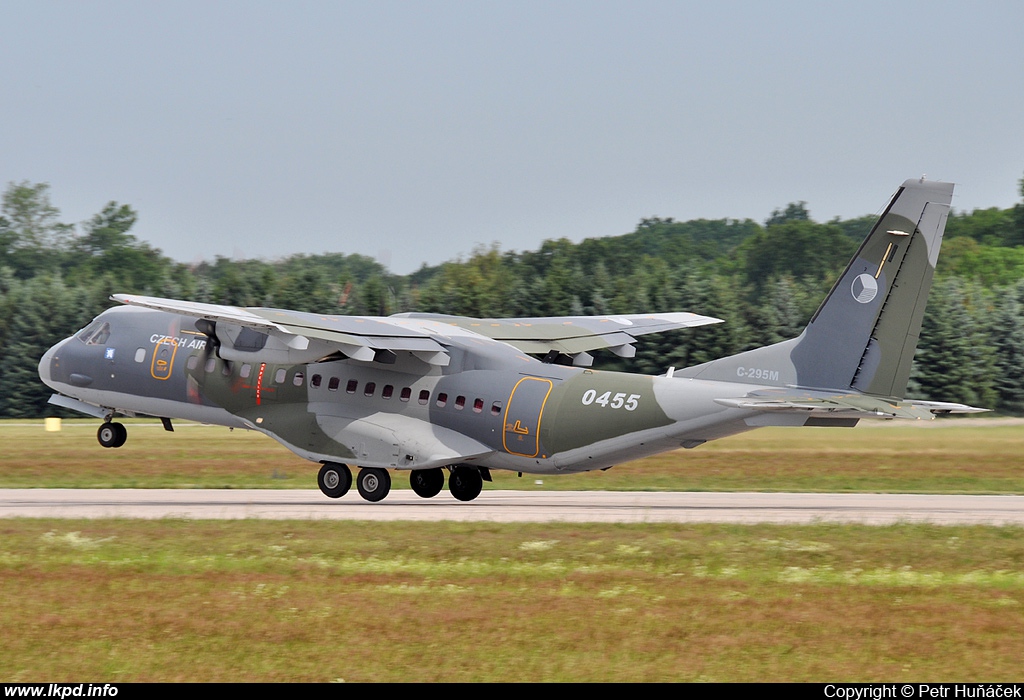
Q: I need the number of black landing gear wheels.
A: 6